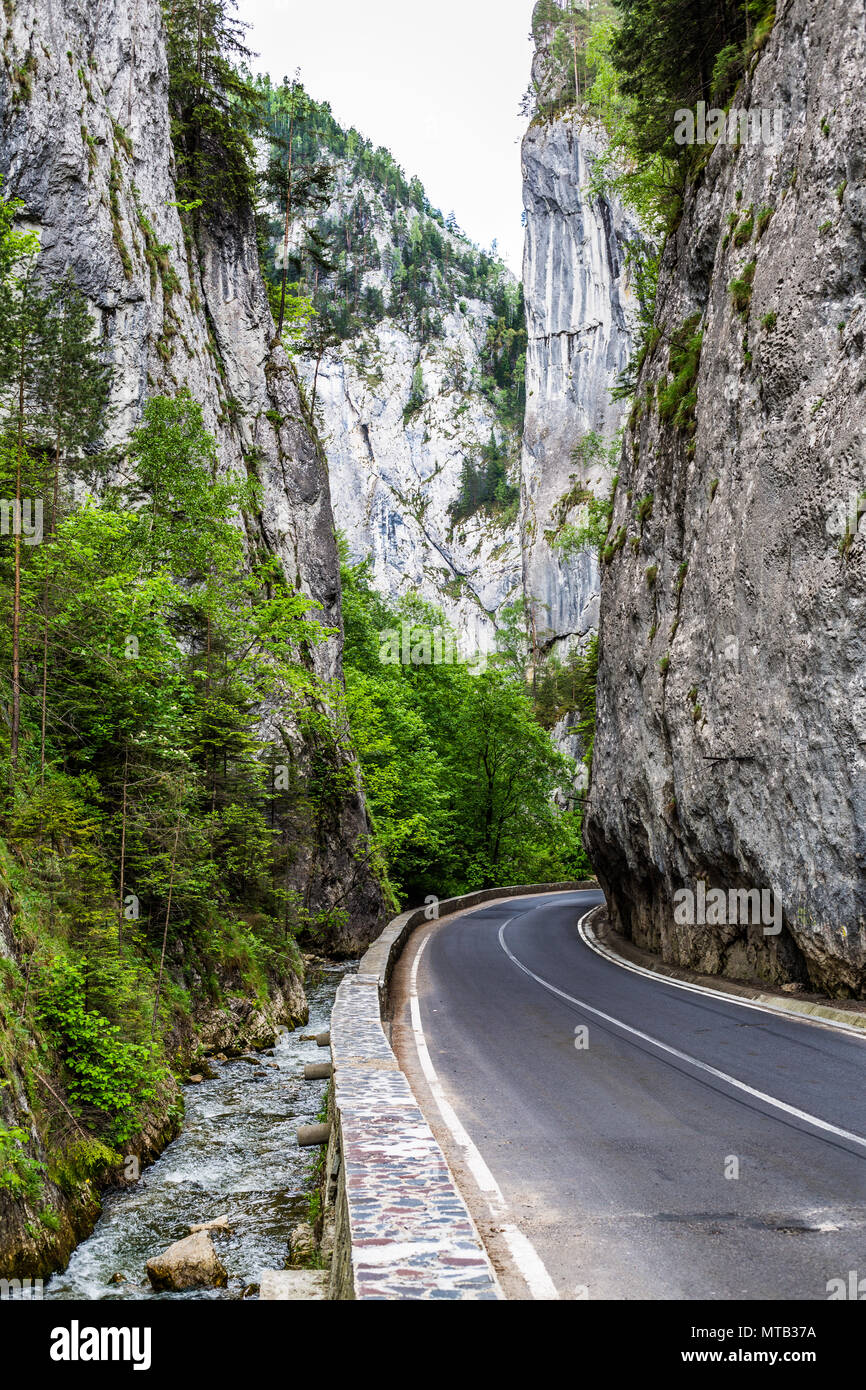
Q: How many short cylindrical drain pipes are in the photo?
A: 3